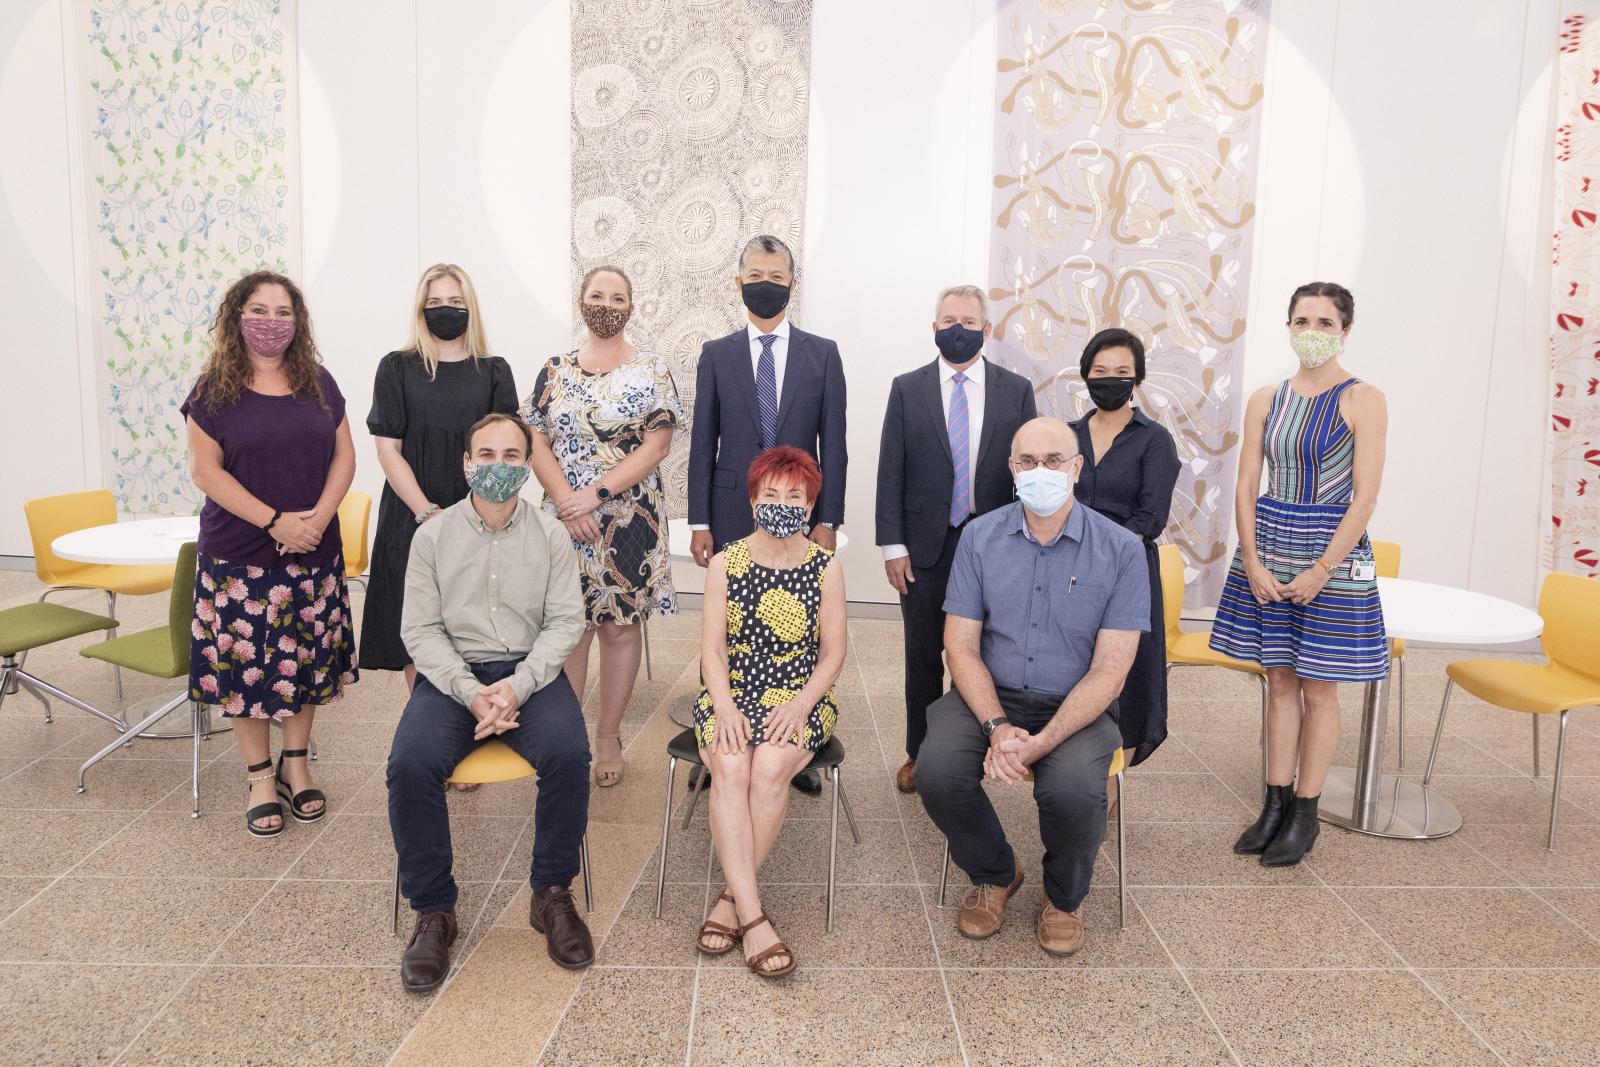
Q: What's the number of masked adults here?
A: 10